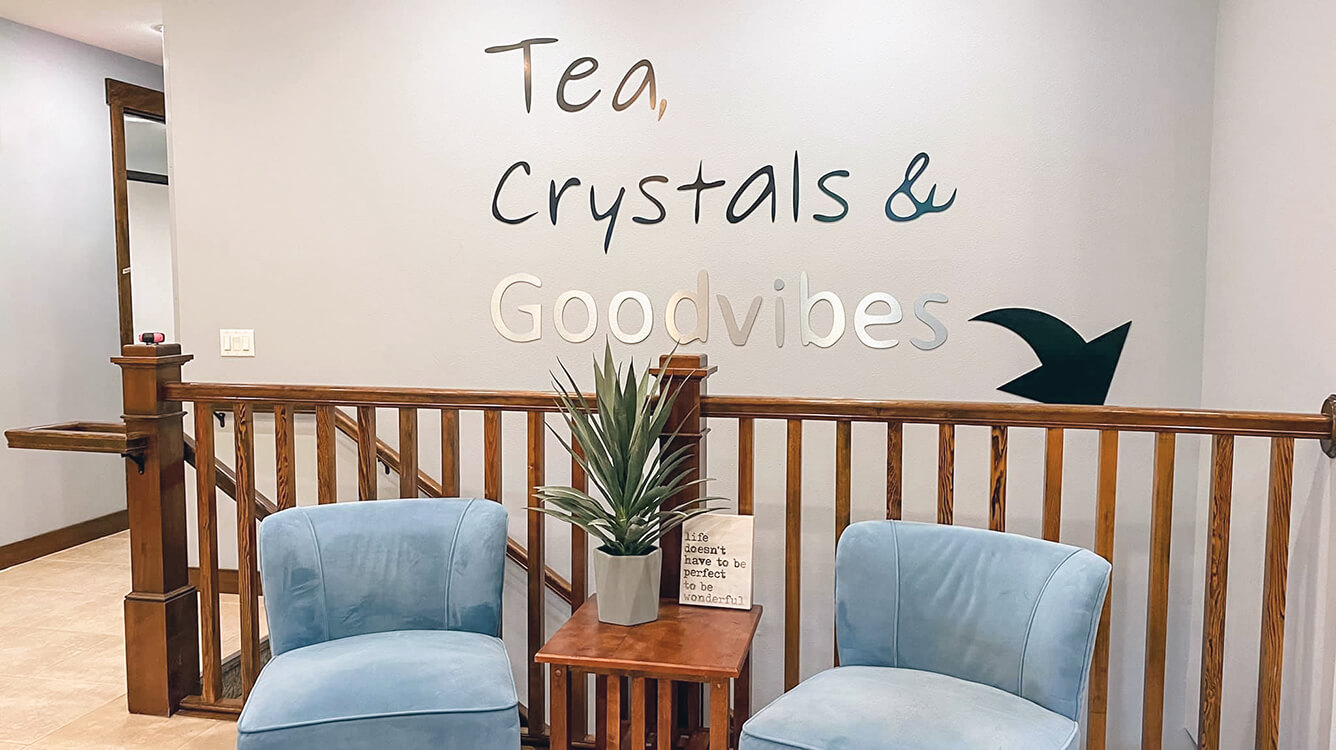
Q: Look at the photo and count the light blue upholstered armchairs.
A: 2